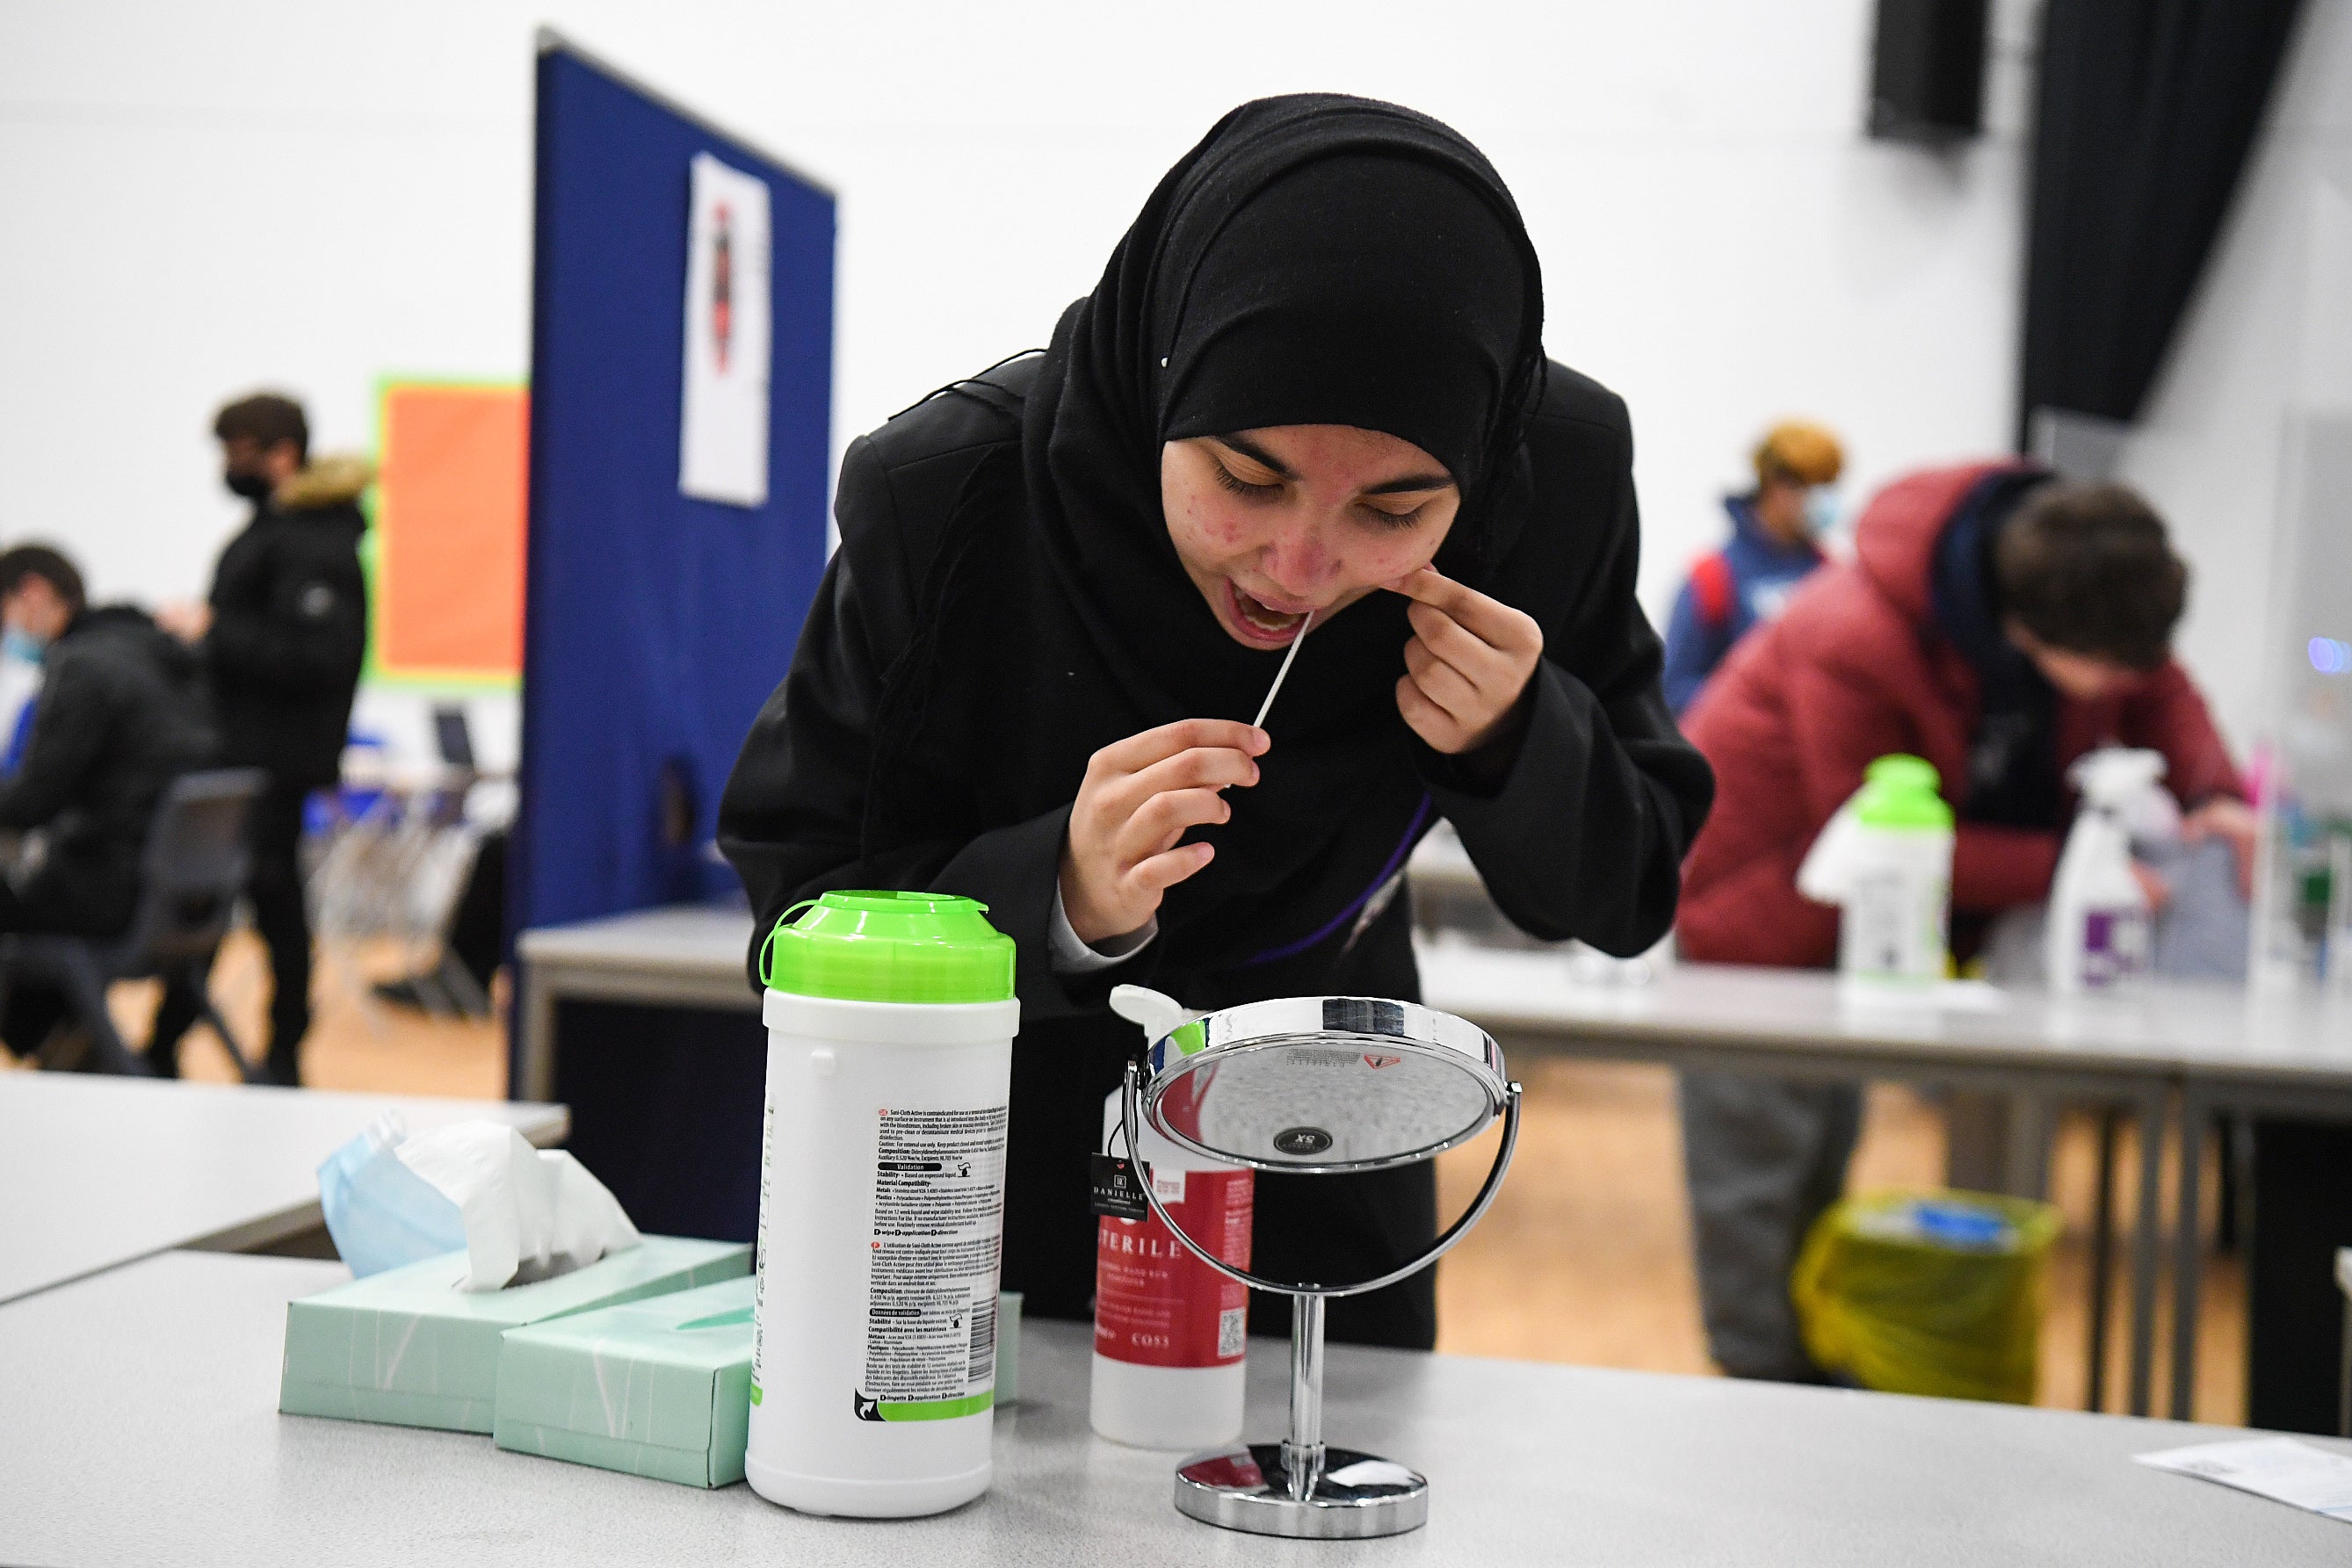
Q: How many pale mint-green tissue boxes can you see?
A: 2